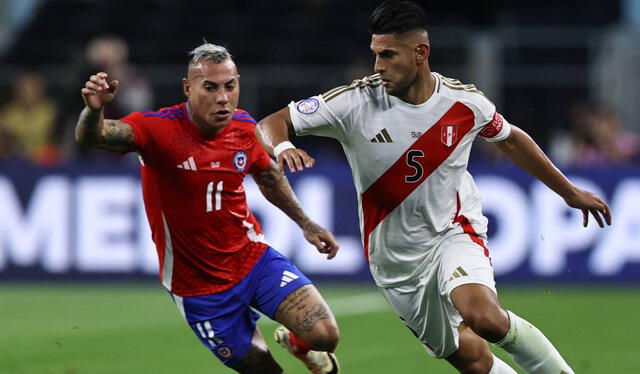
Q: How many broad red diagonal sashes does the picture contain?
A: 1